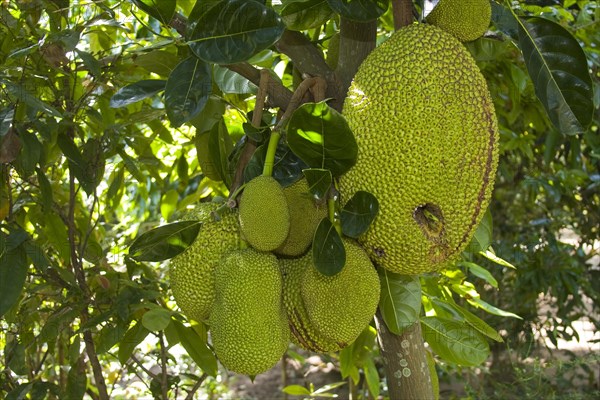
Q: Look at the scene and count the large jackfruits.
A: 1